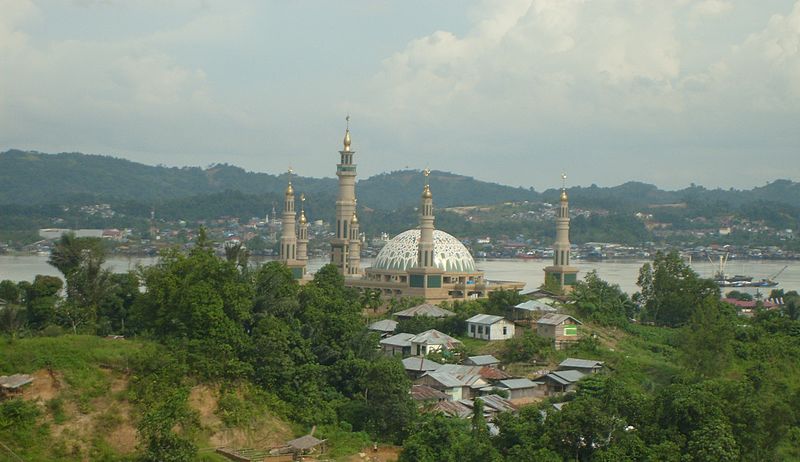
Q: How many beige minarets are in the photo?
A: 6